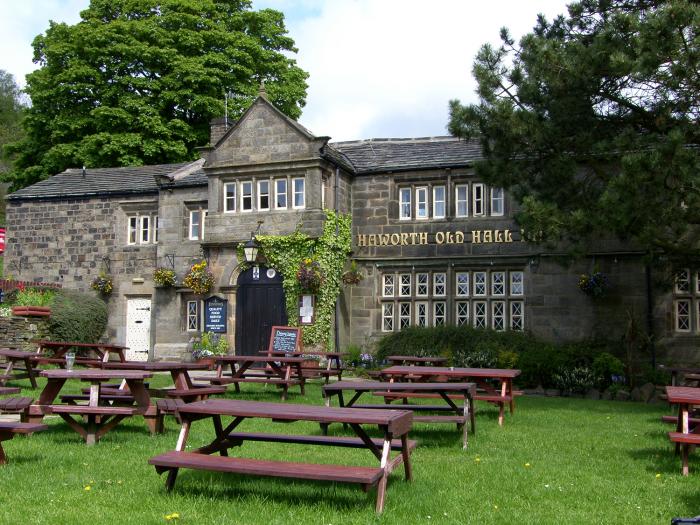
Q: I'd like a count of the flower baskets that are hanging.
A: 6